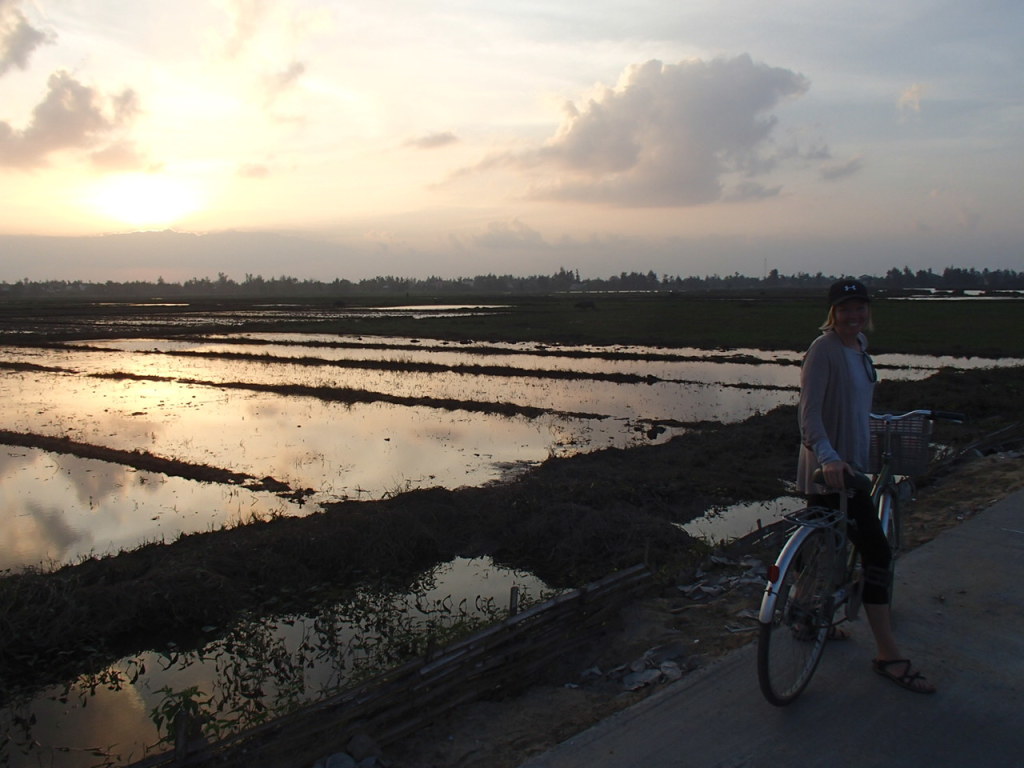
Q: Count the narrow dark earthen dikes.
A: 4